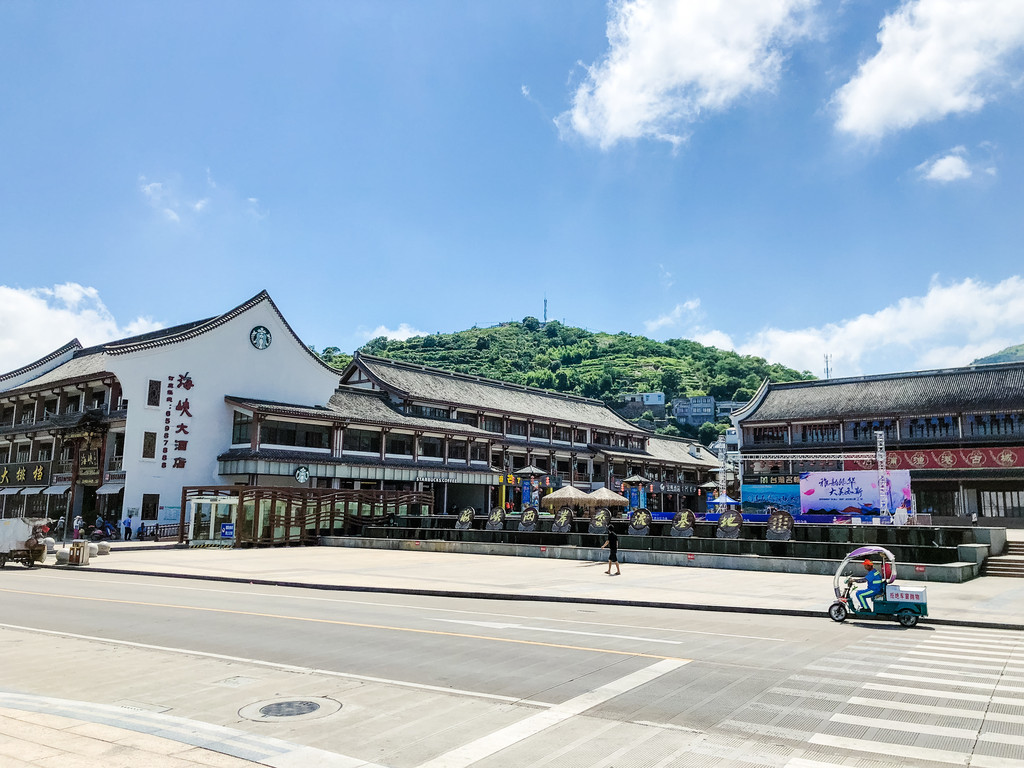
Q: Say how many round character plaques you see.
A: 9